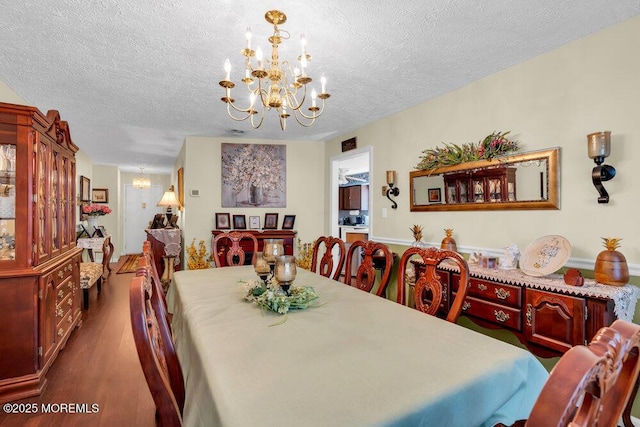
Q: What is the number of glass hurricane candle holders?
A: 5